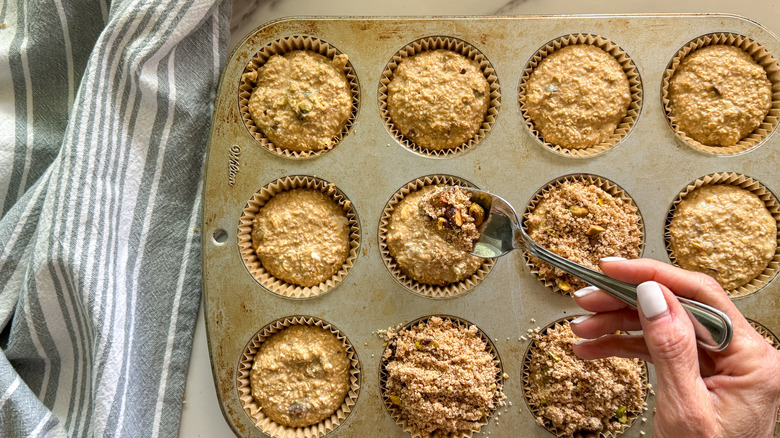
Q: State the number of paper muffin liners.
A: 12